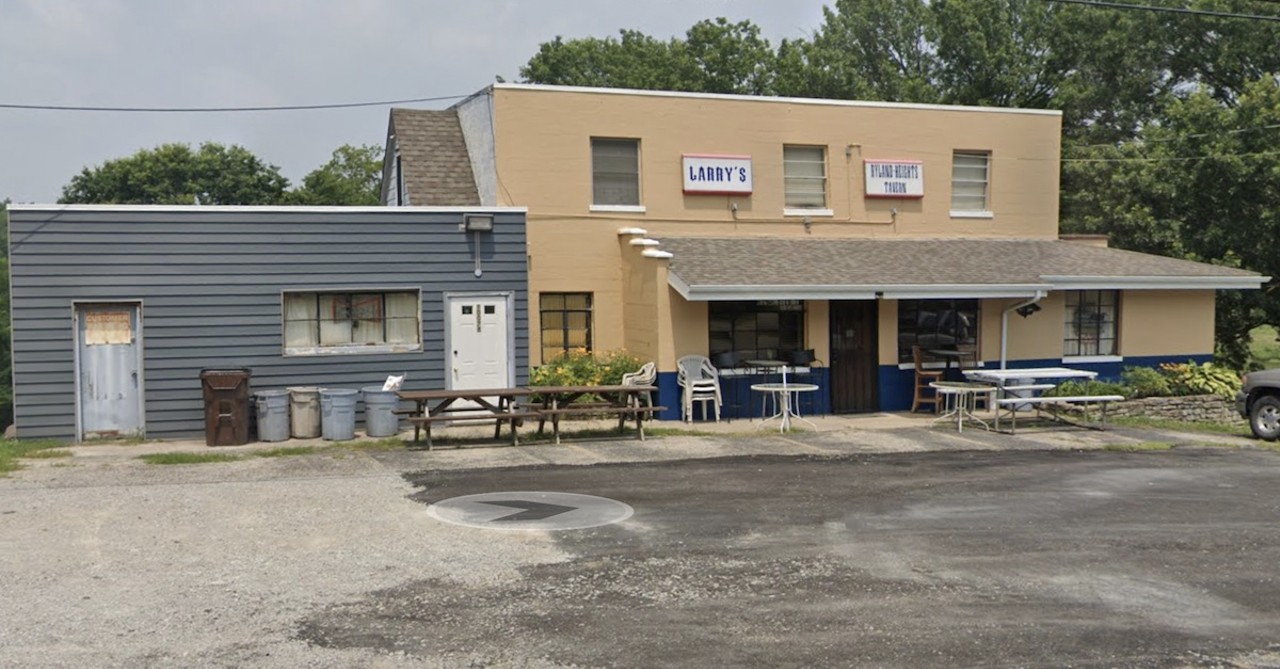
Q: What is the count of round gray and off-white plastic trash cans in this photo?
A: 4